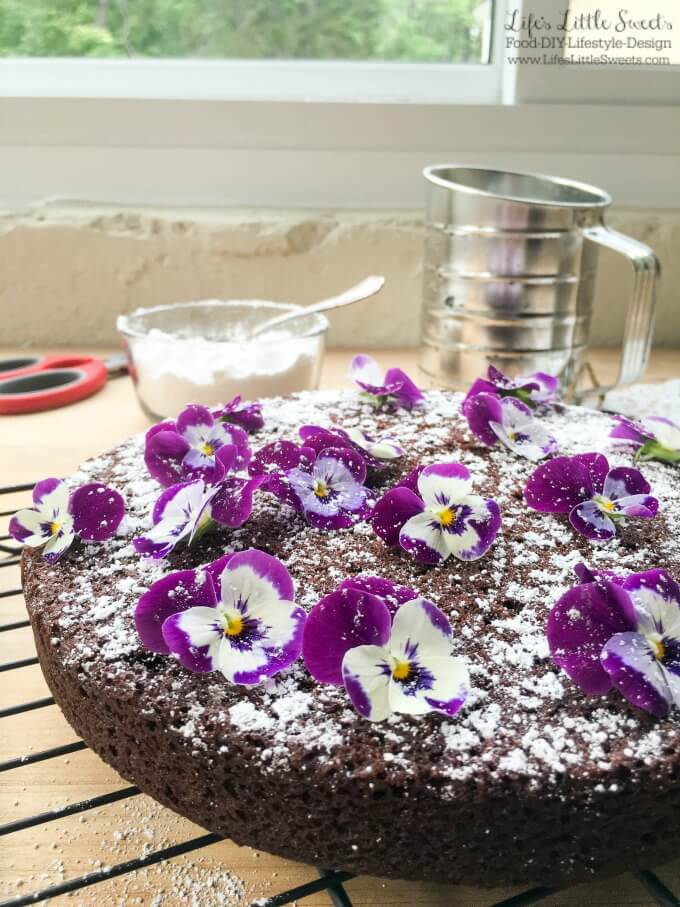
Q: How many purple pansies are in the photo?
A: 15